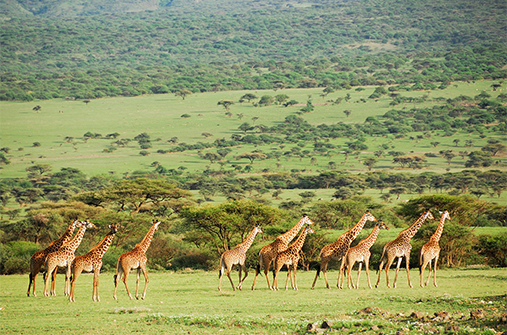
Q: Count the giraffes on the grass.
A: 11